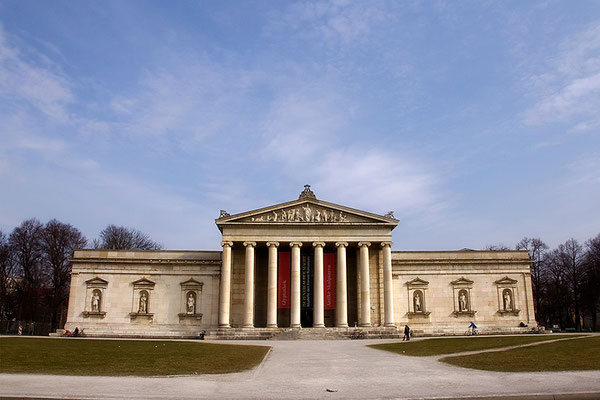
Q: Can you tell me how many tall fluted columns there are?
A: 8